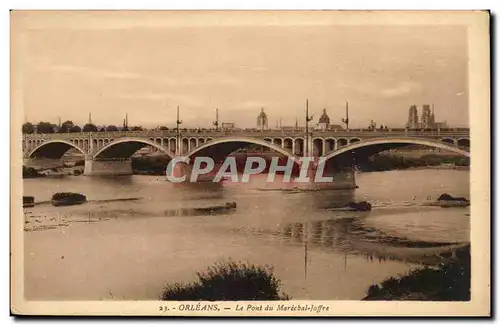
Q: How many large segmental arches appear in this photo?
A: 4